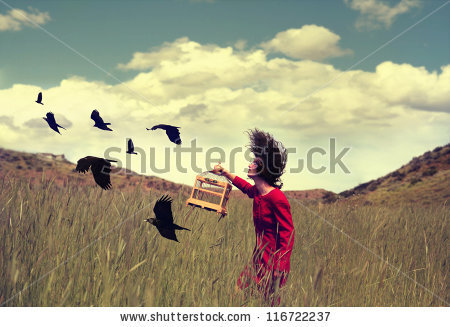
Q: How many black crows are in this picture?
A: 7